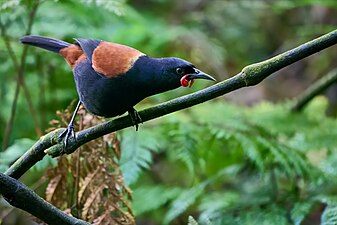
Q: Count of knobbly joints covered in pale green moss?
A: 2